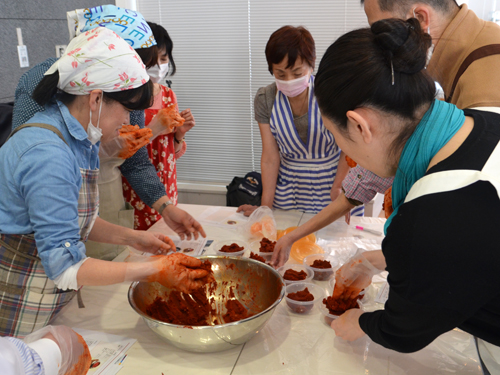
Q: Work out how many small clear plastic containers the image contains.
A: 8